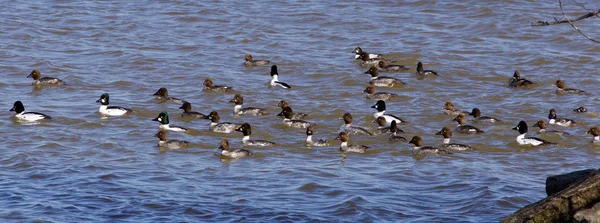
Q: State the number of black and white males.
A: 7